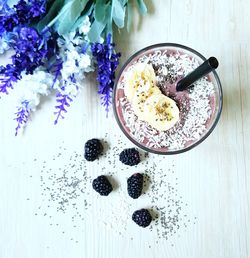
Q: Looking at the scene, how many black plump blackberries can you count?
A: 5